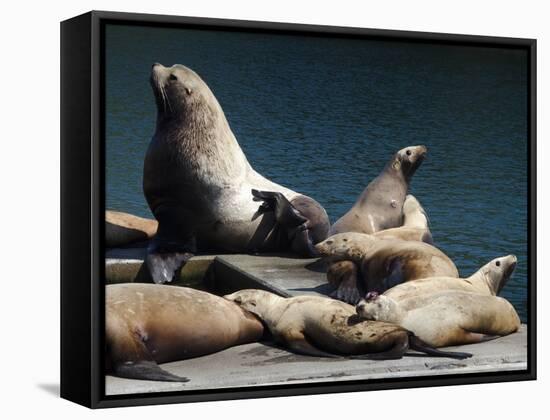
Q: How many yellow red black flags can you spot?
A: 0